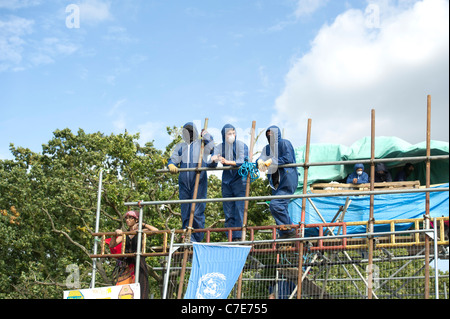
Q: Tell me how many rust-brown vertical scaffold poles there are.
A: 5